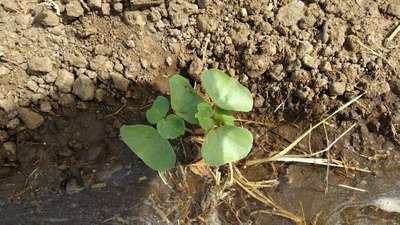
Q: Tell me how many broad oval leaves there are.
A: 4